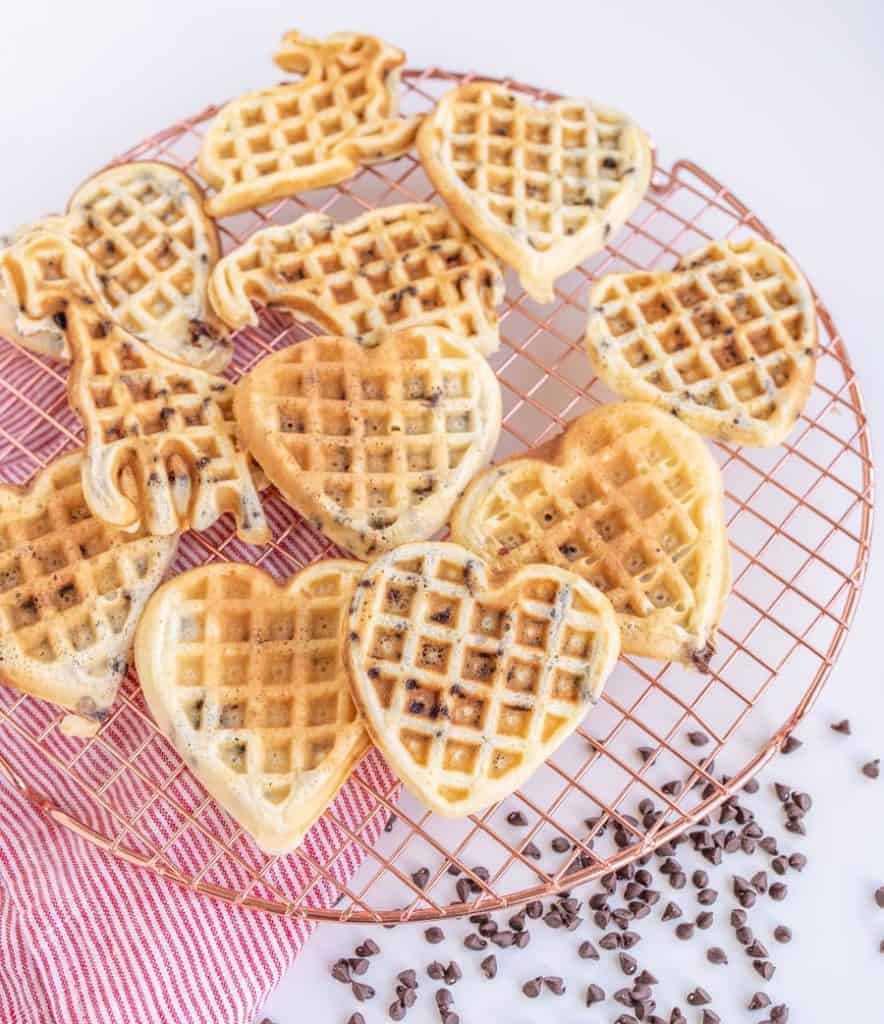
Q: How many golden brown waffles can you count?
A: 11